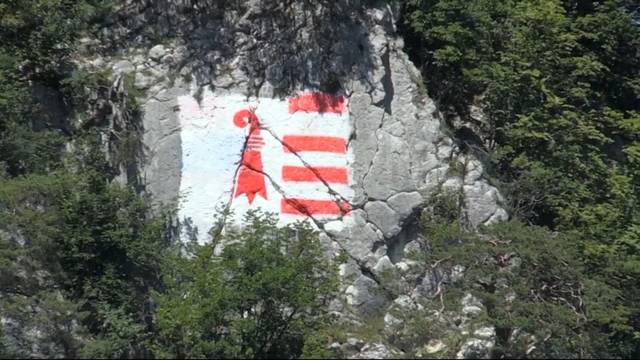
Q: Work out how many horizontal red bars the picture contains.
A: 4